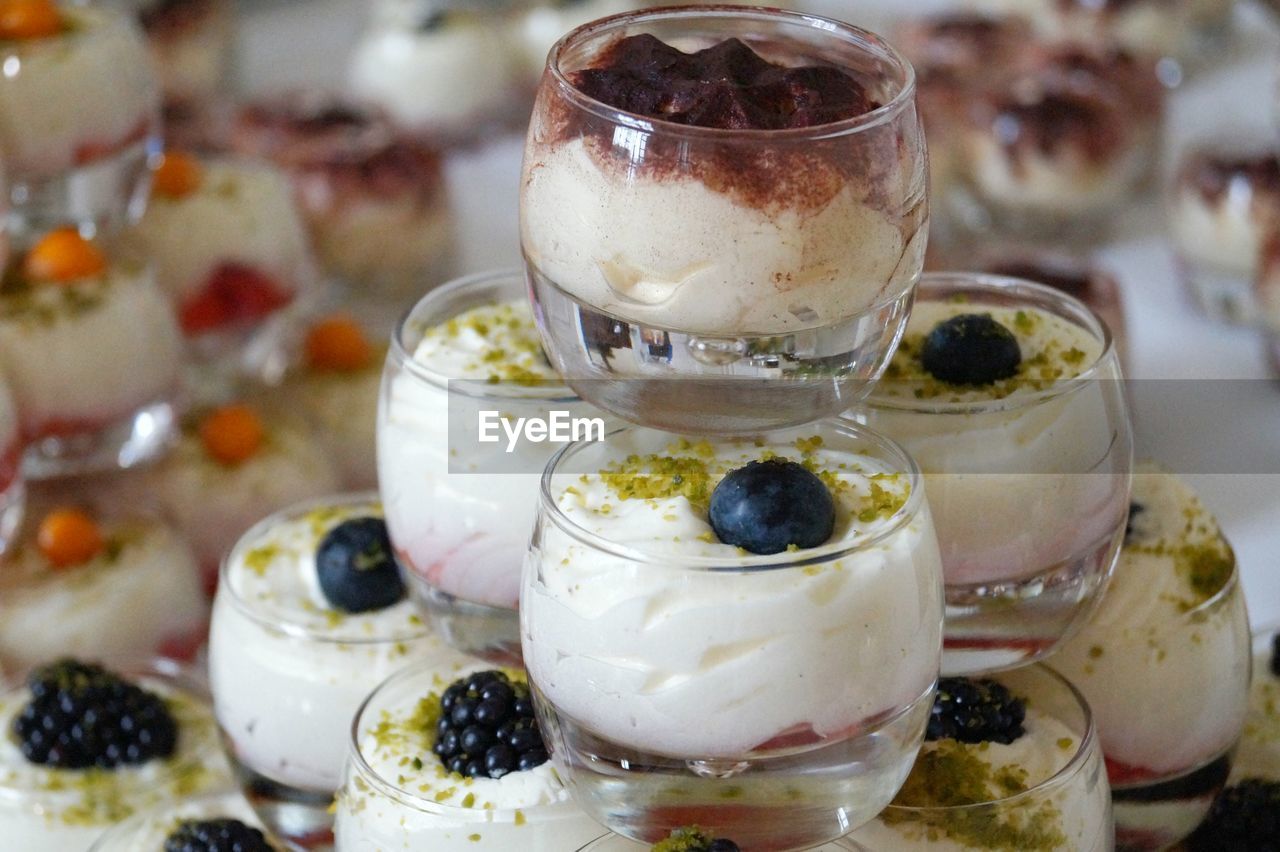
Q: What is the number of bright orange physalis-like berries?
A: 6